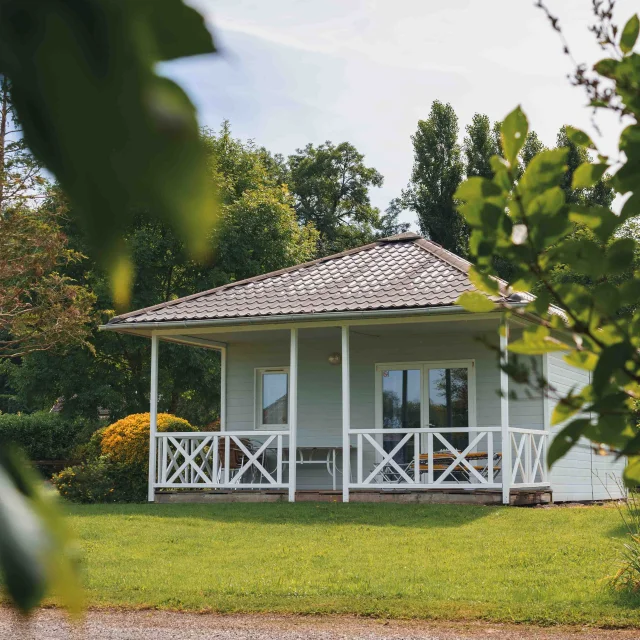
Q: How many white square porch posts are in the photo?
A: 4